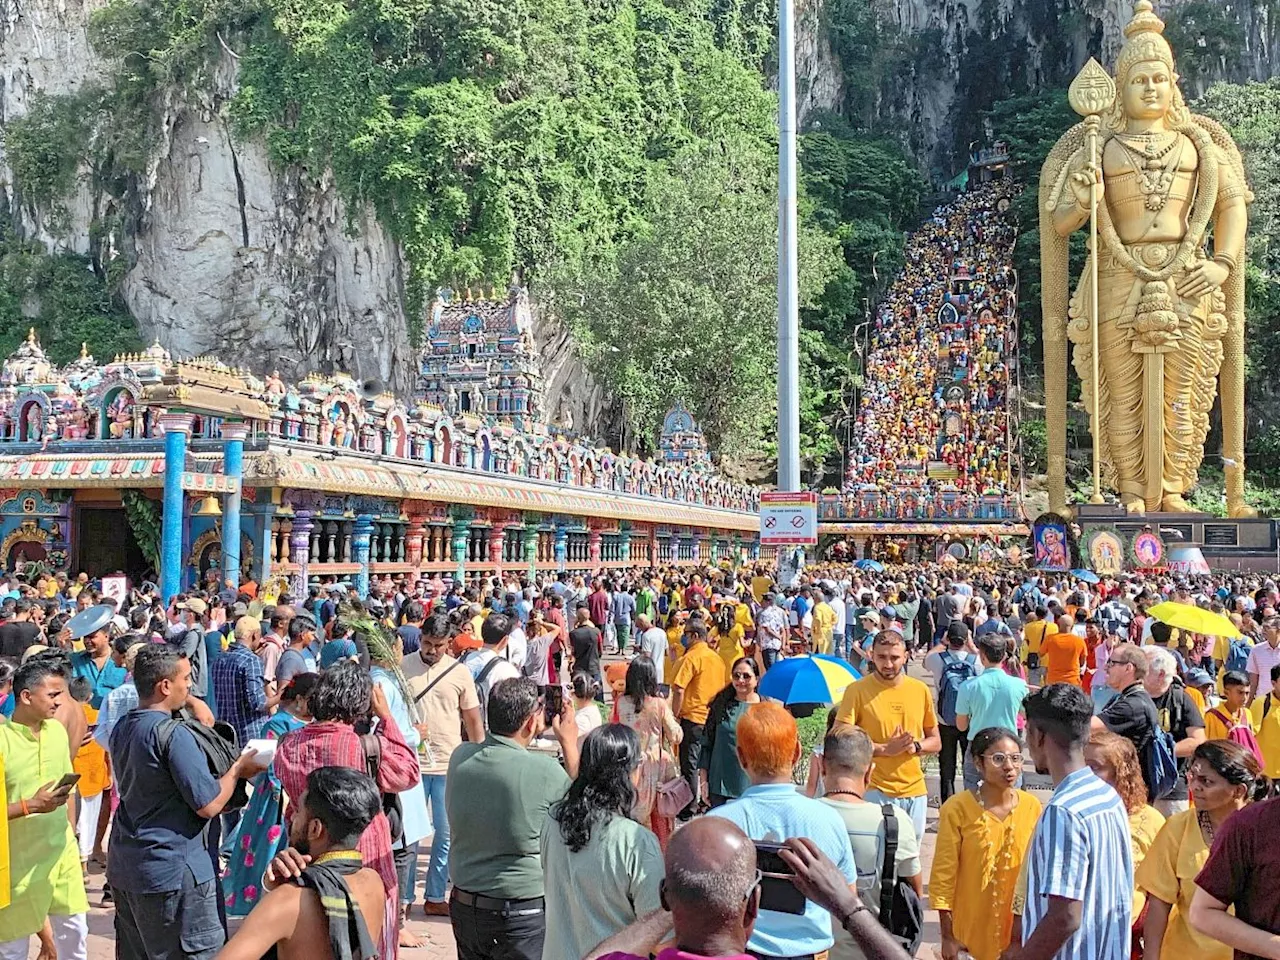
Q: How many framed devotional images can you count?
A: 3